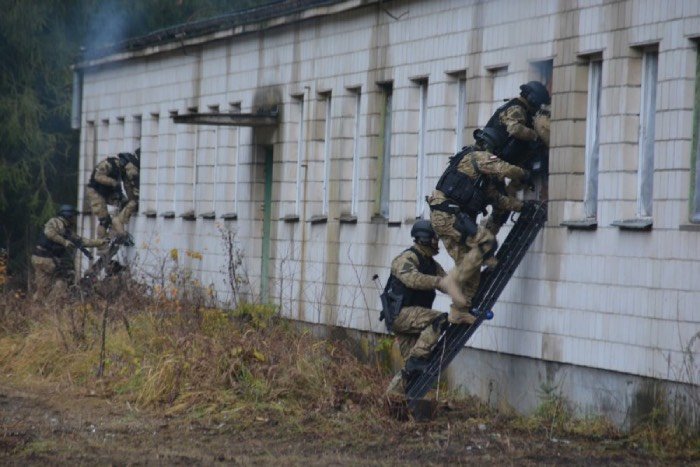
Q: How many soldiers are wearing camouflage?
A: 6